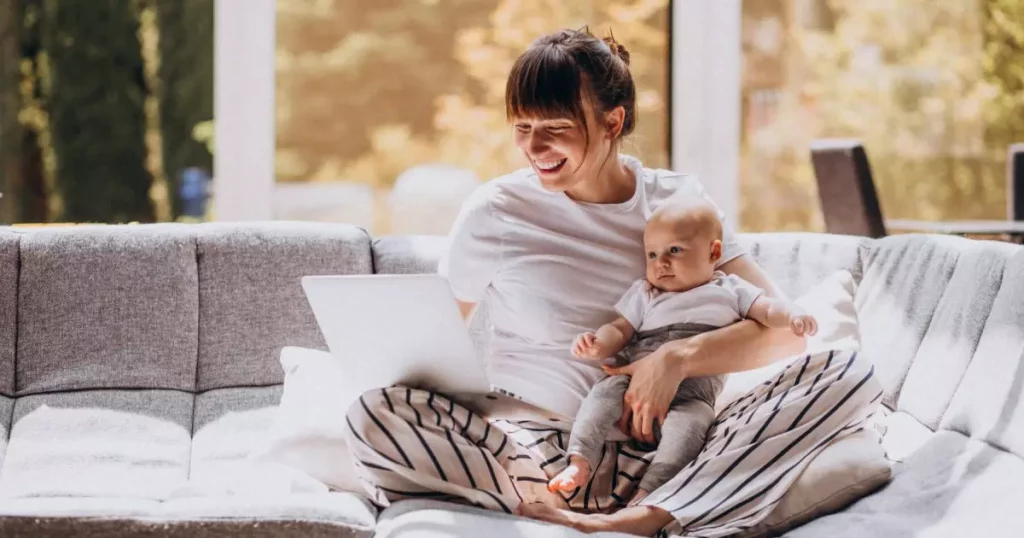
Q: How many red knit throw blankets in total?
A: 0